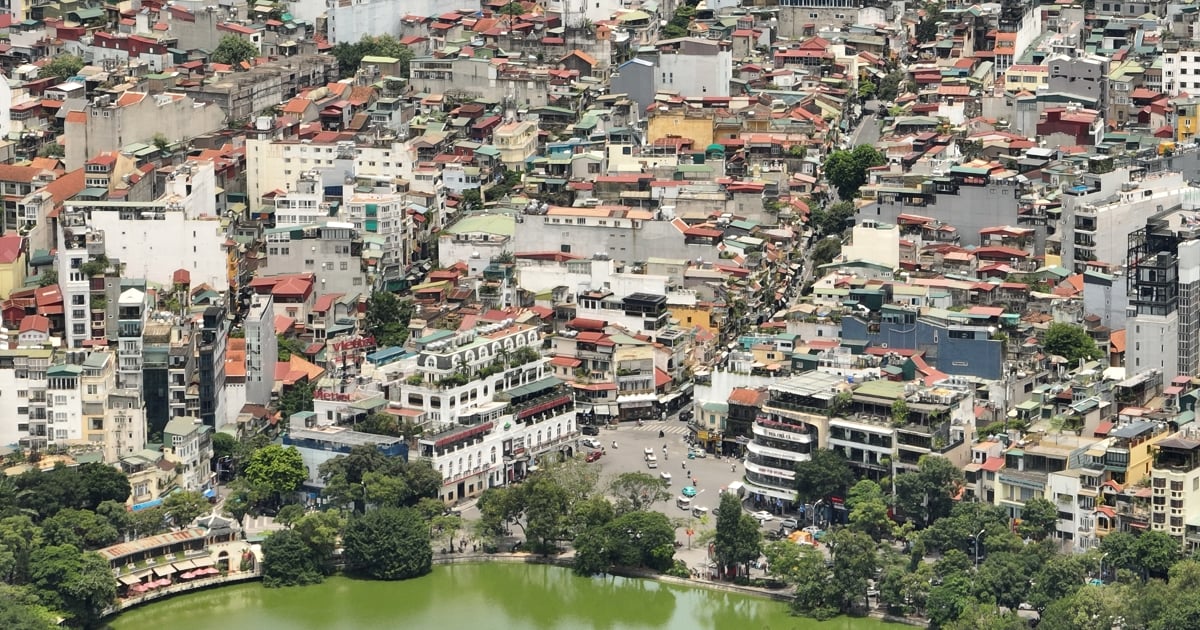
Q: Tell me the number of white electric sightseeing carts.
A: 5